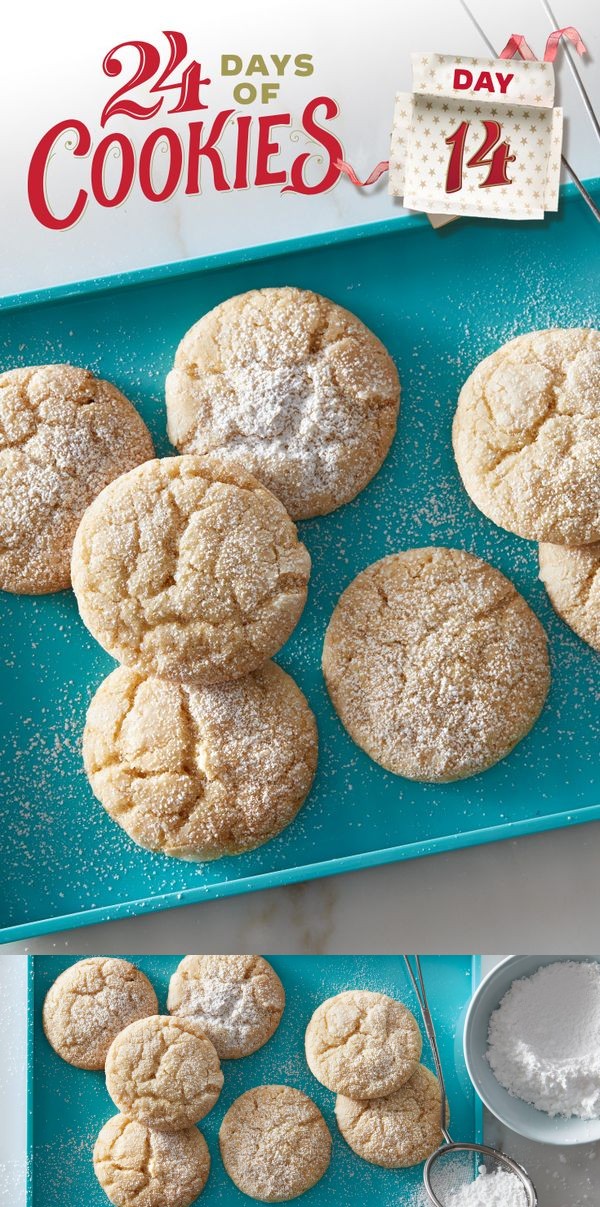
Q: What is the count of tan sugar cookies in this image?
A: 14